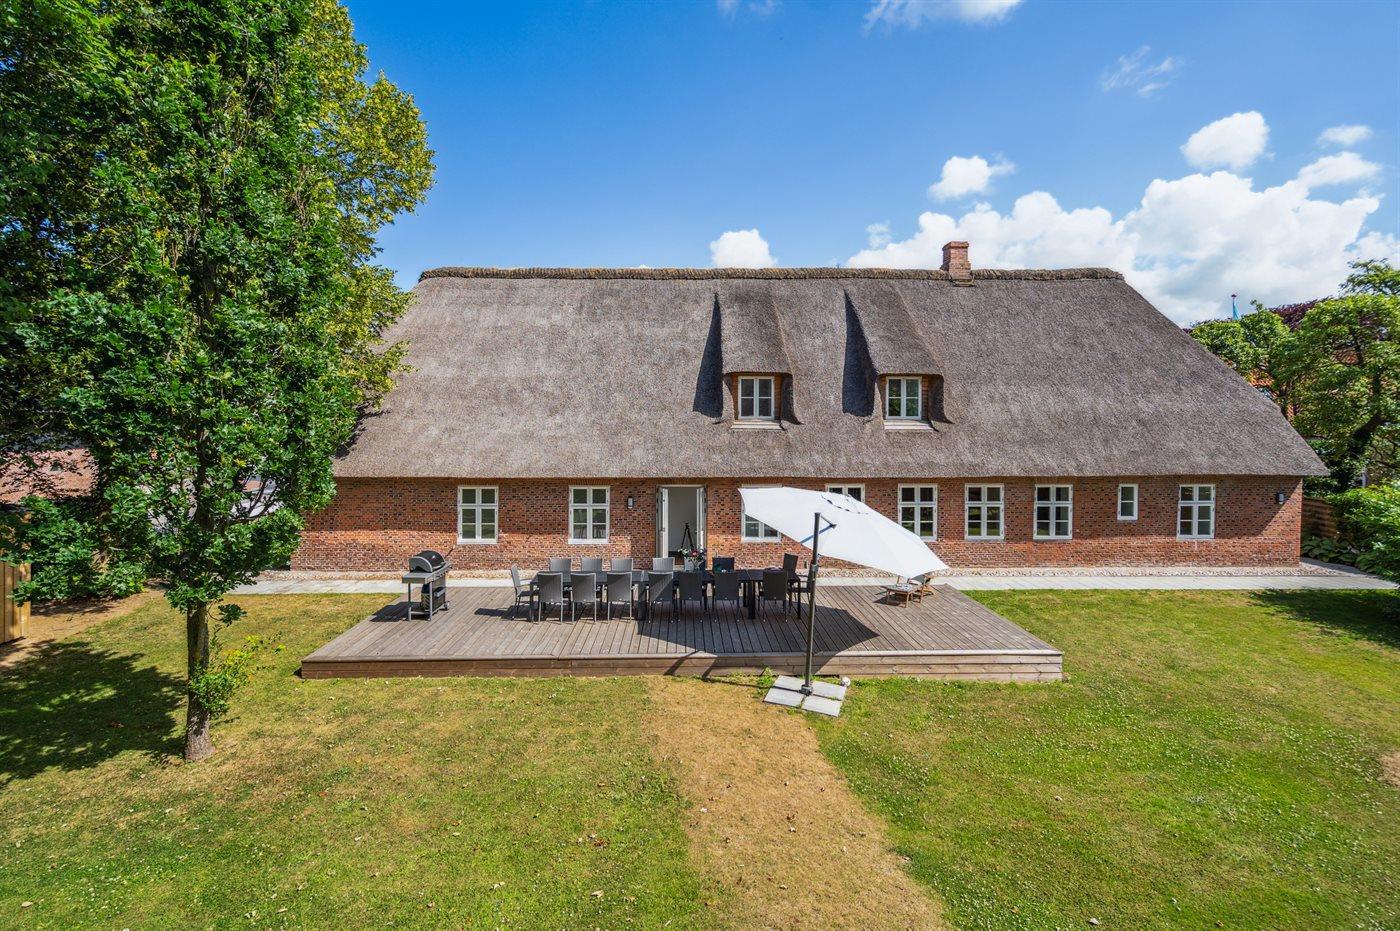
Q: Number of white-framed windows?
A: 11